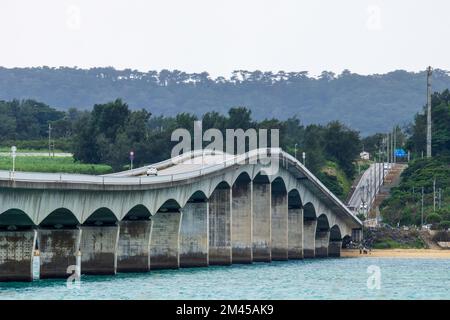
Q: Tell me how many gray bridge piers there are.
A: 14